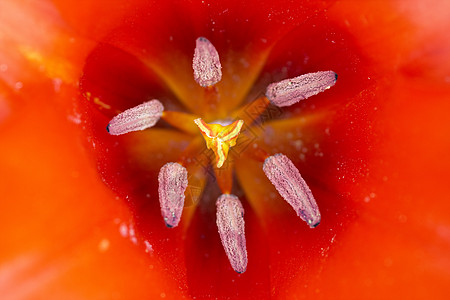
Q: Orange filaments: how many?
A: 6